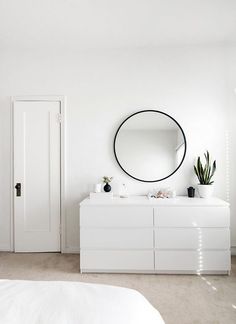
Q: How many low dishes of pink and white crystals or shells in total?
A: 1